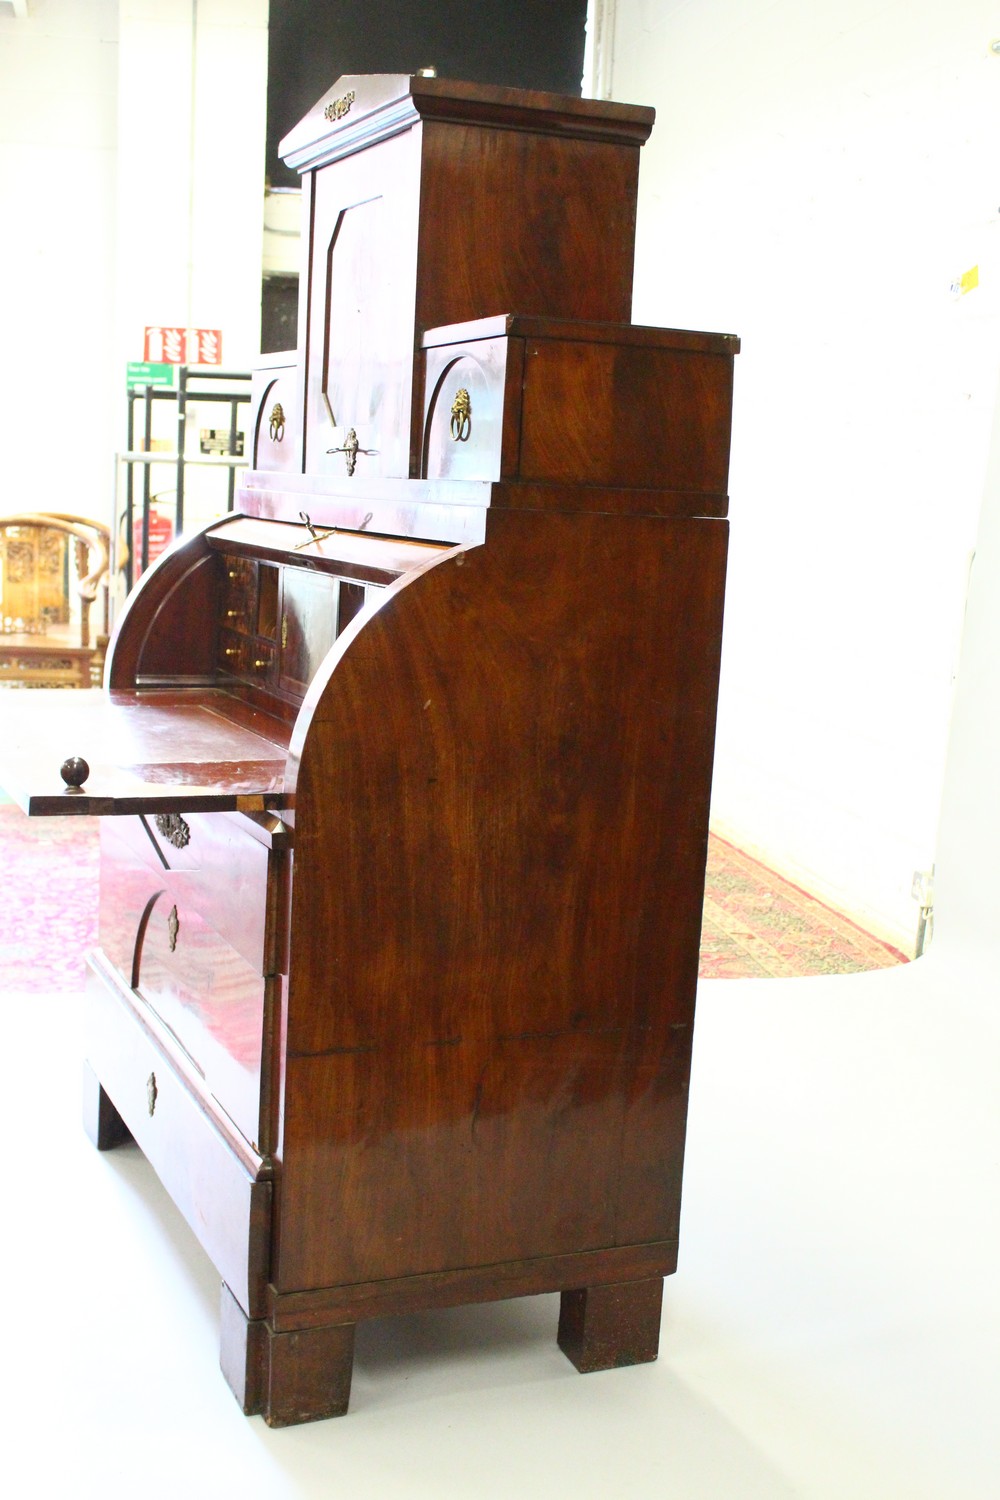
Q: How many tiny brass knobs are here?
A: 4